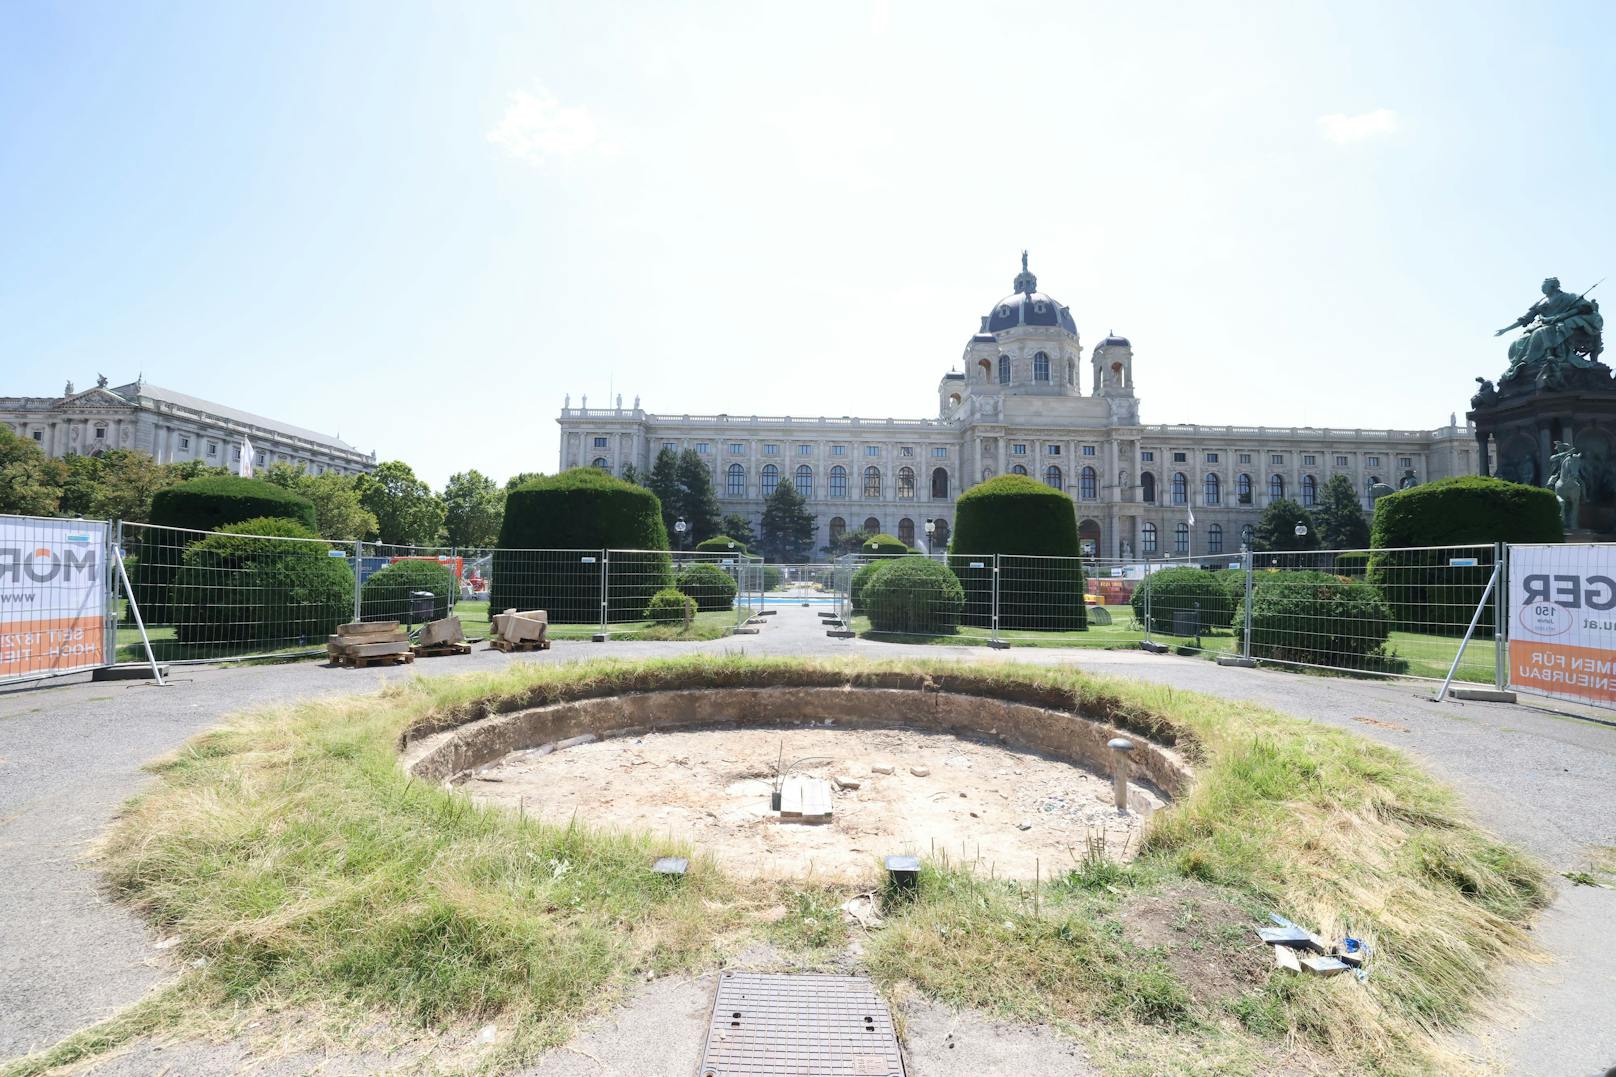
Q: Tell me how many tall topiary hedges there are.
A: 4